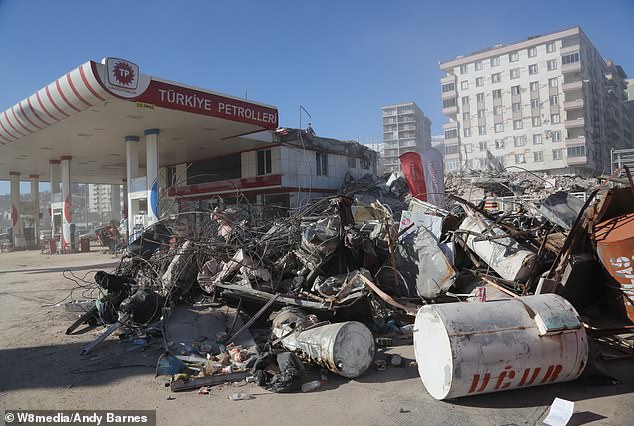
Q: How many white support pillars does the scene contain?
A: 6